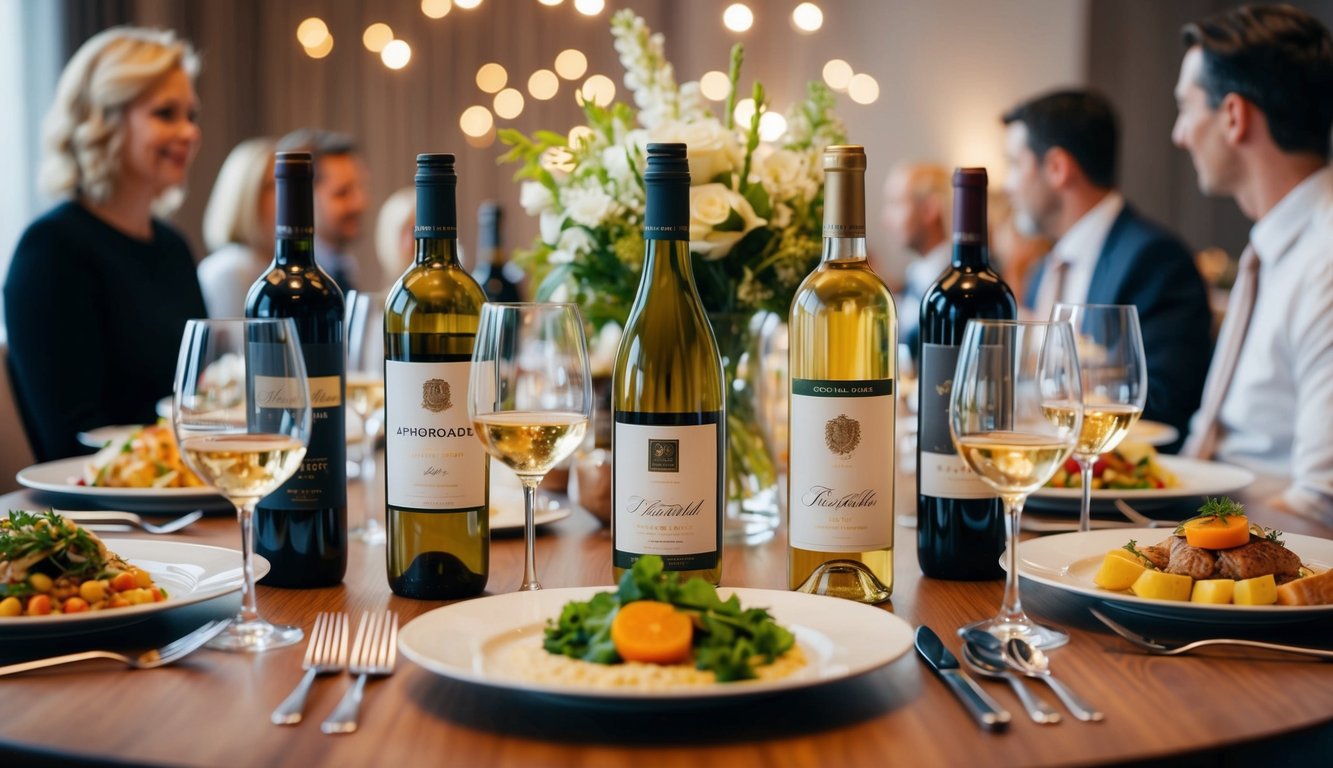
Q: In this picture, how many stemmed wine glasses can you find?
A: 5